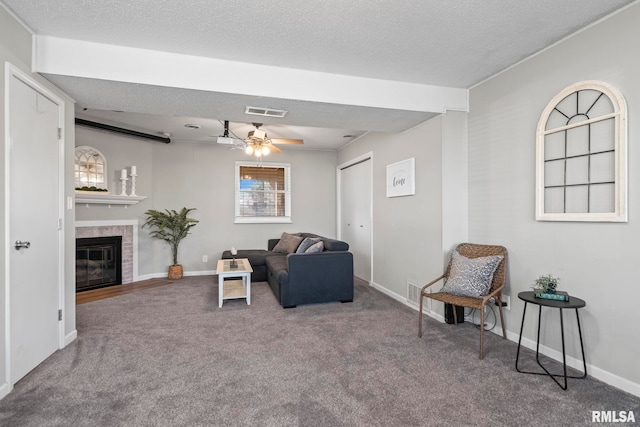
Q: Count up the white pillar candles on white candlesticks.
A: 2